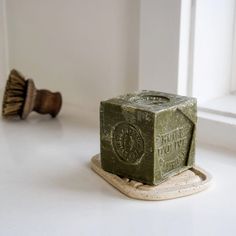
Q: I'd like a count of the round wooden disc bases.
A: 1